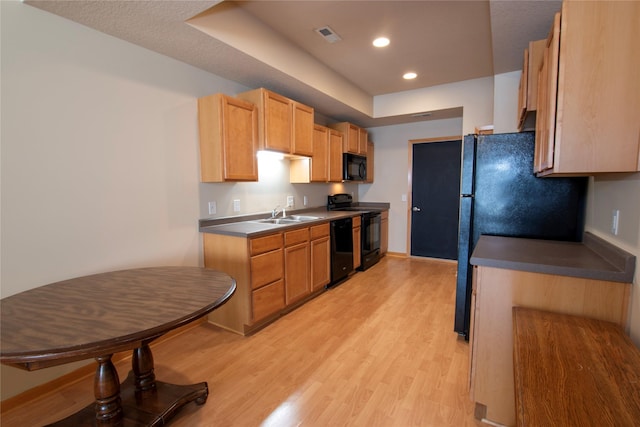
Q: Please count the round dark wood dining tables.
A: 1